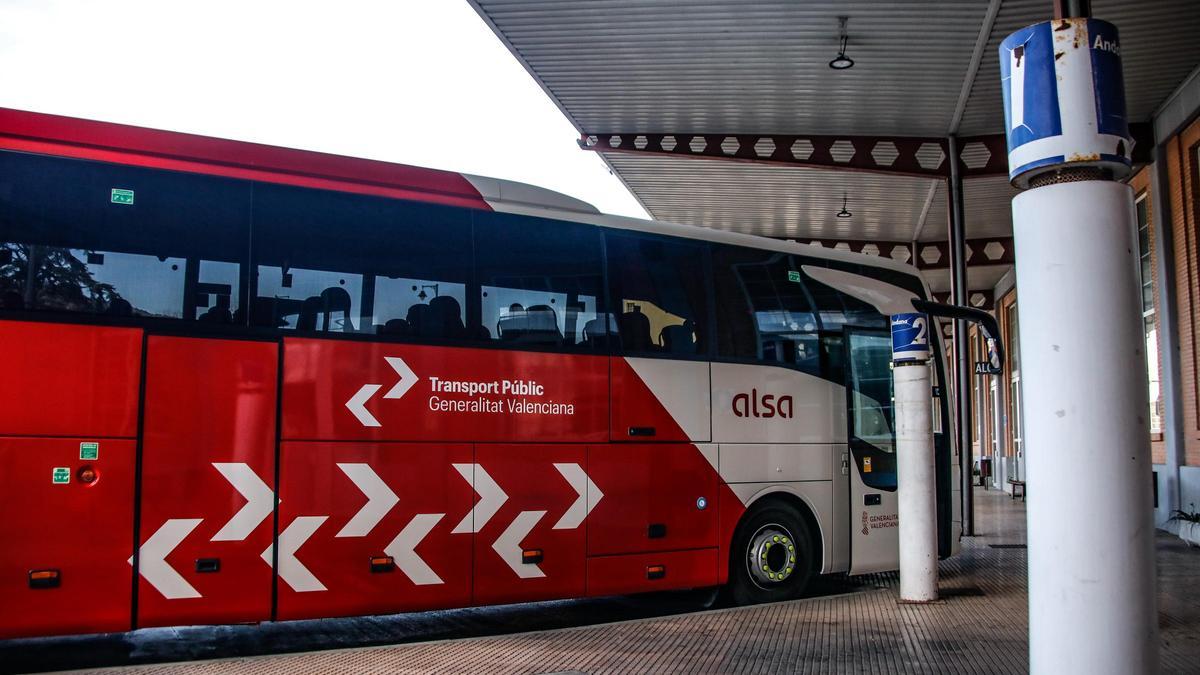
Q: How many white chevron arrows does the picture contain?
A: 10